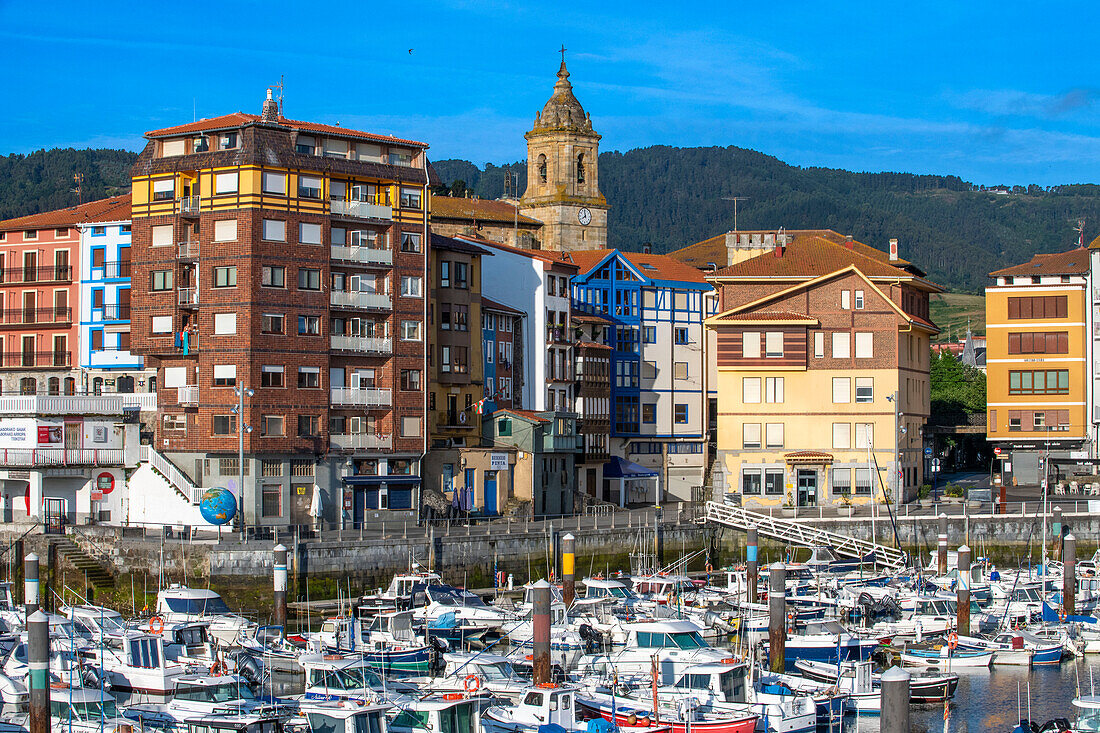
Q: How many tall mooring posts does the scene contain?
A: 12